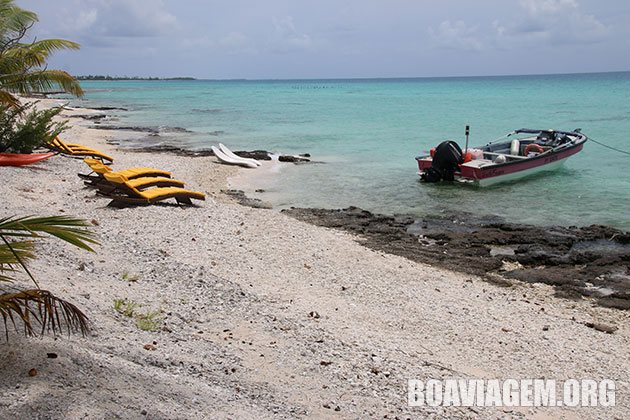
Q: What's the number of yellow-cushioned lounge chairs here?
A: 6